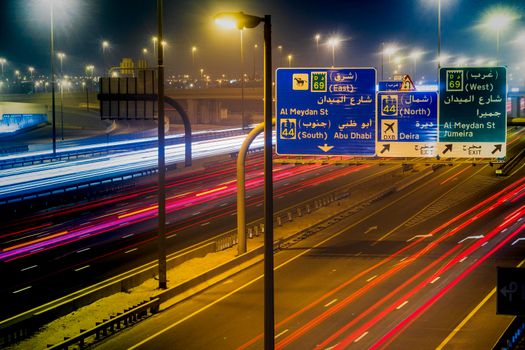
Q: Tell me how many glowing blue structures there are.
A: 1